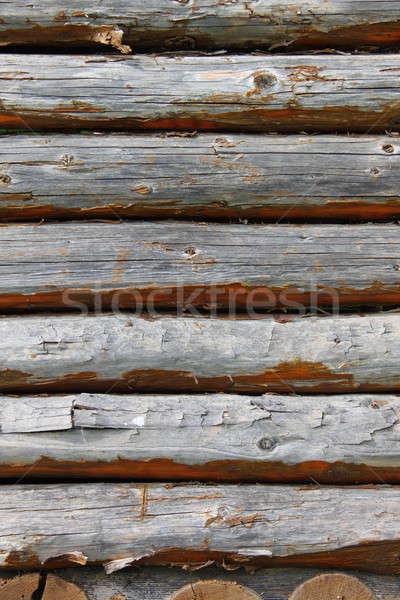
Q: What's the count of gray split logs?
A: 7